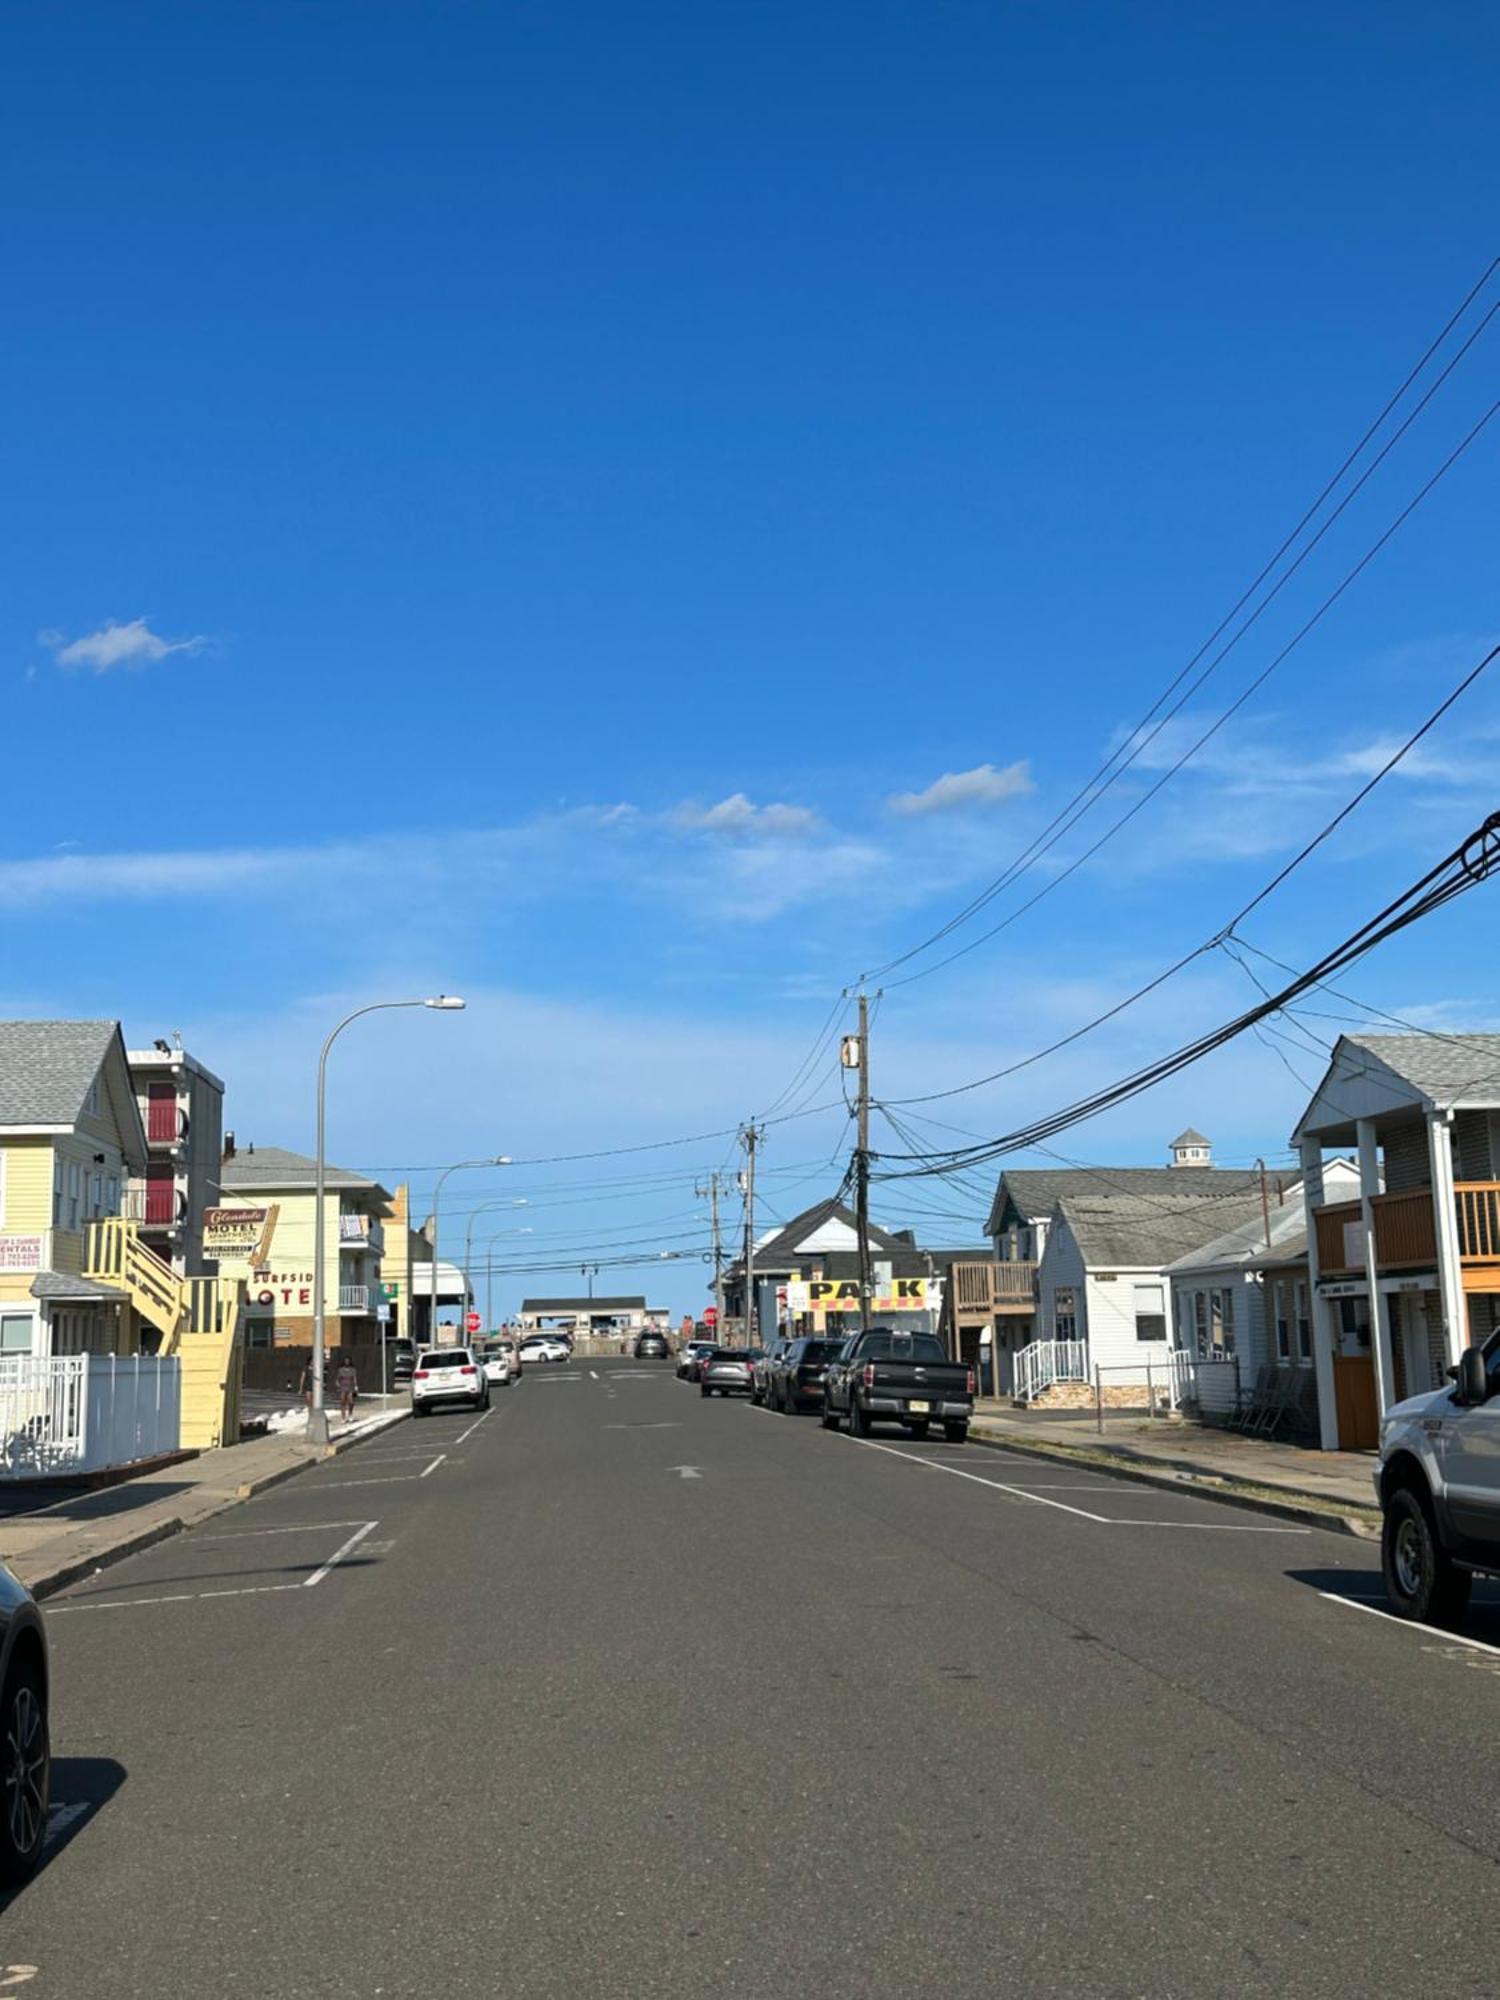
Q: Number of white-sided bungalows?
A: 2